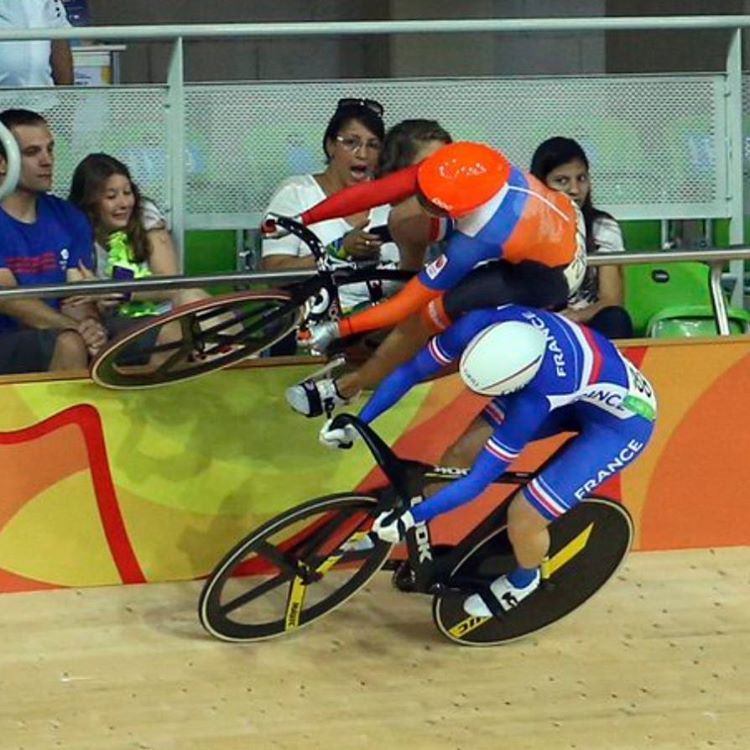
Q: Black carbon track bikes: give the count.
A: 2